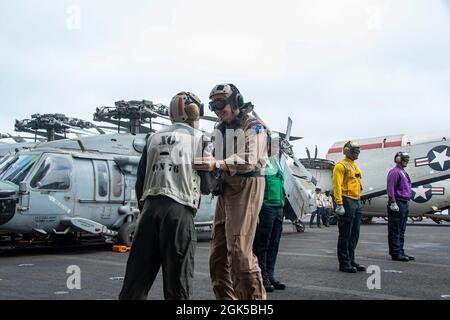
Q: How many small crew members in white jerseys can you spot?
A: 2